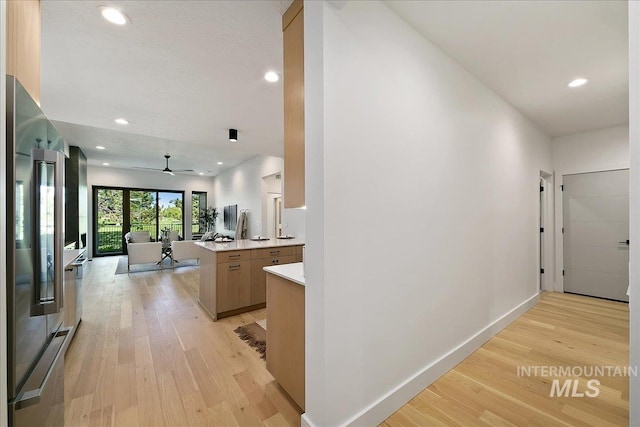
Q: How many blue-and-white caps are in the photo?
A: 0